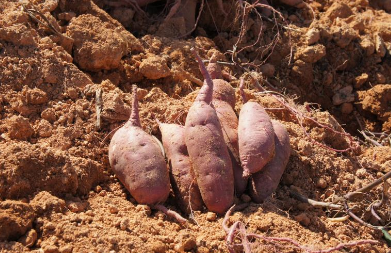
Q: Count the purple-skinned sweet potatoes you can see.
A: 6